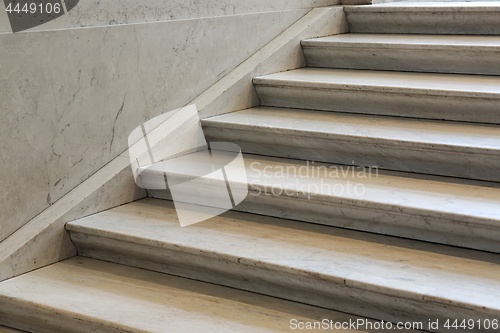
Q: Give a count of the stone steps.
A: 7